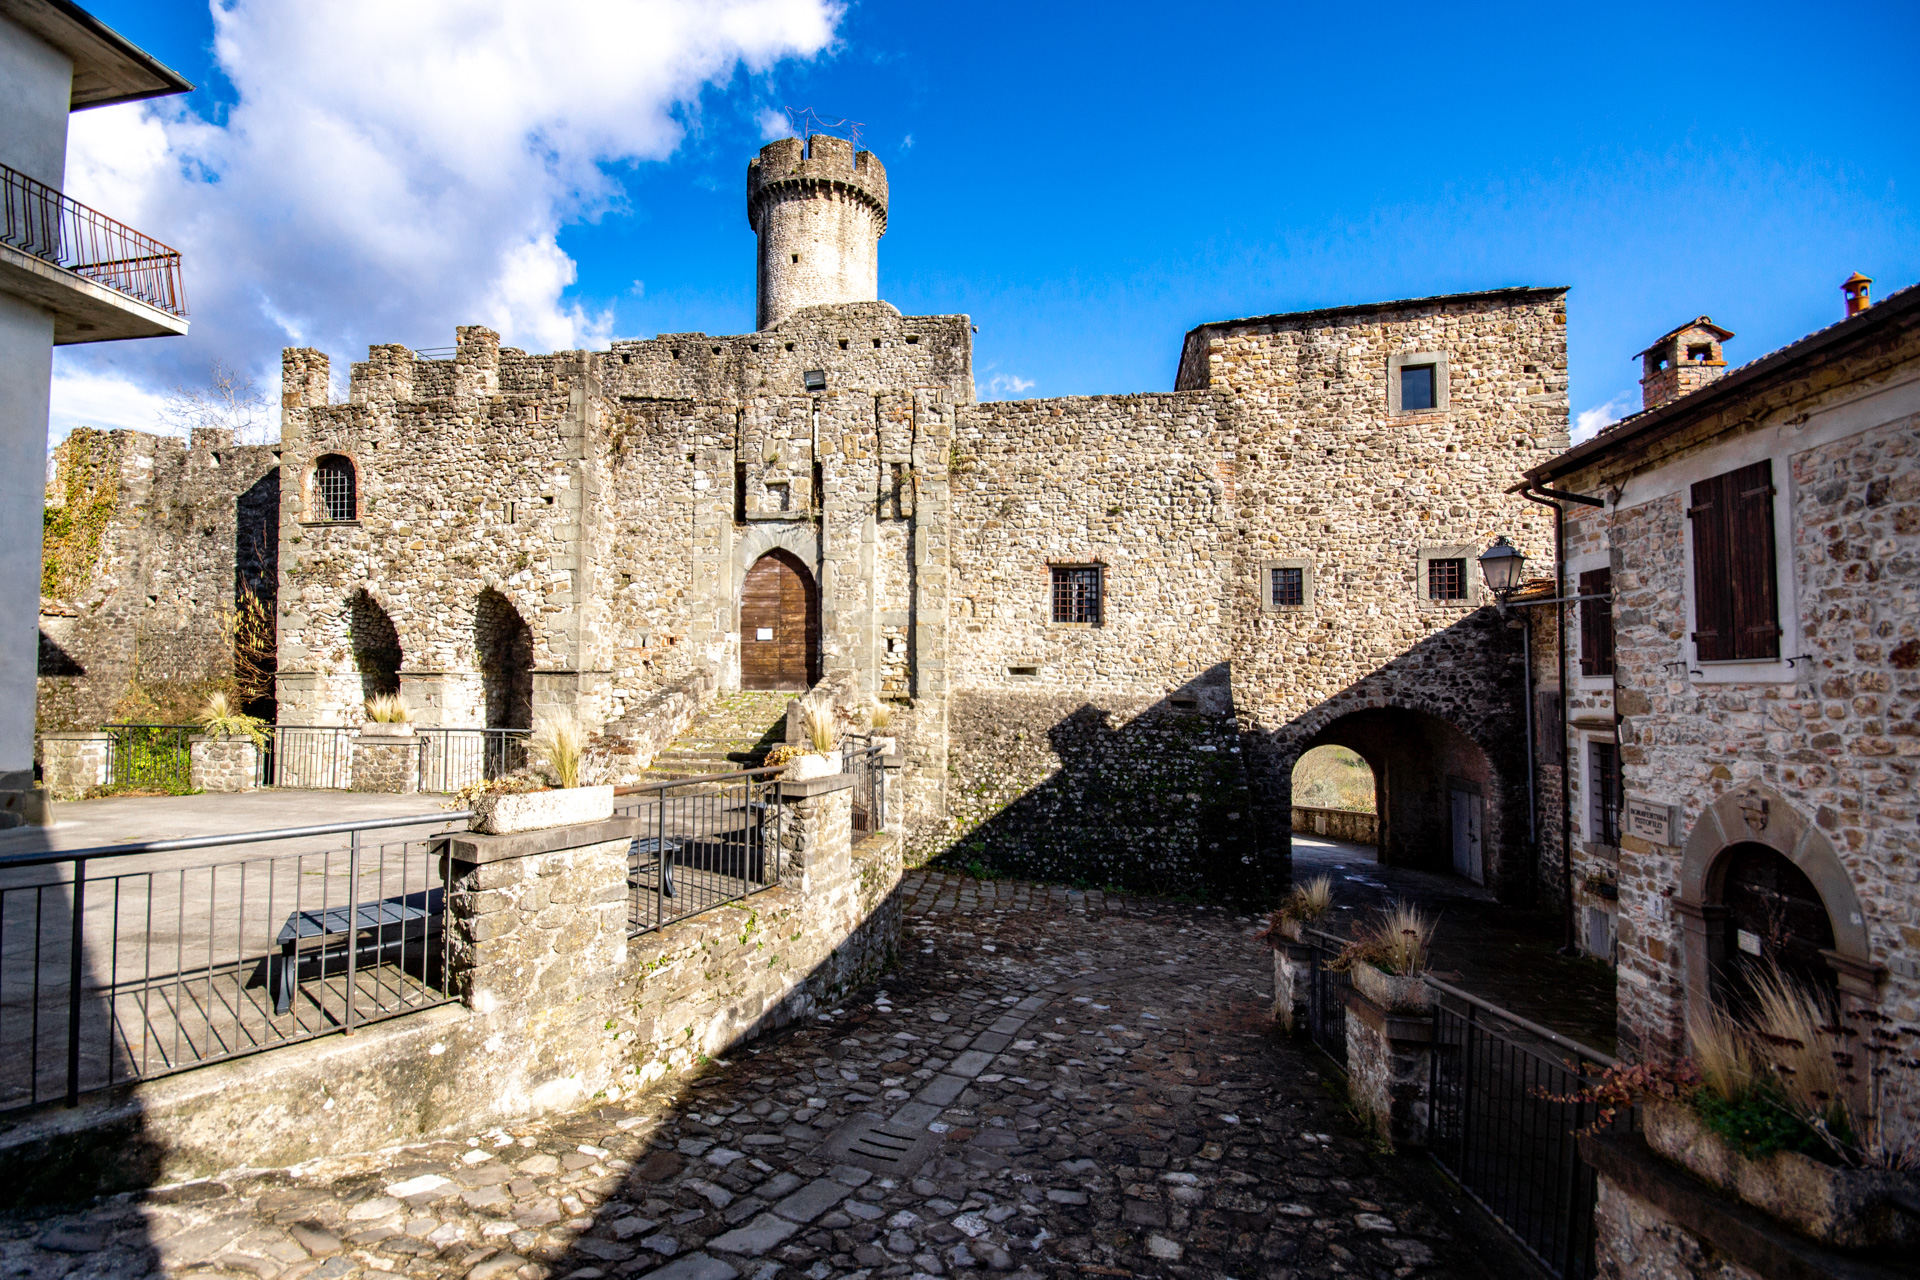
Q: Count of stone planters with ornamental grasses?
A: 8